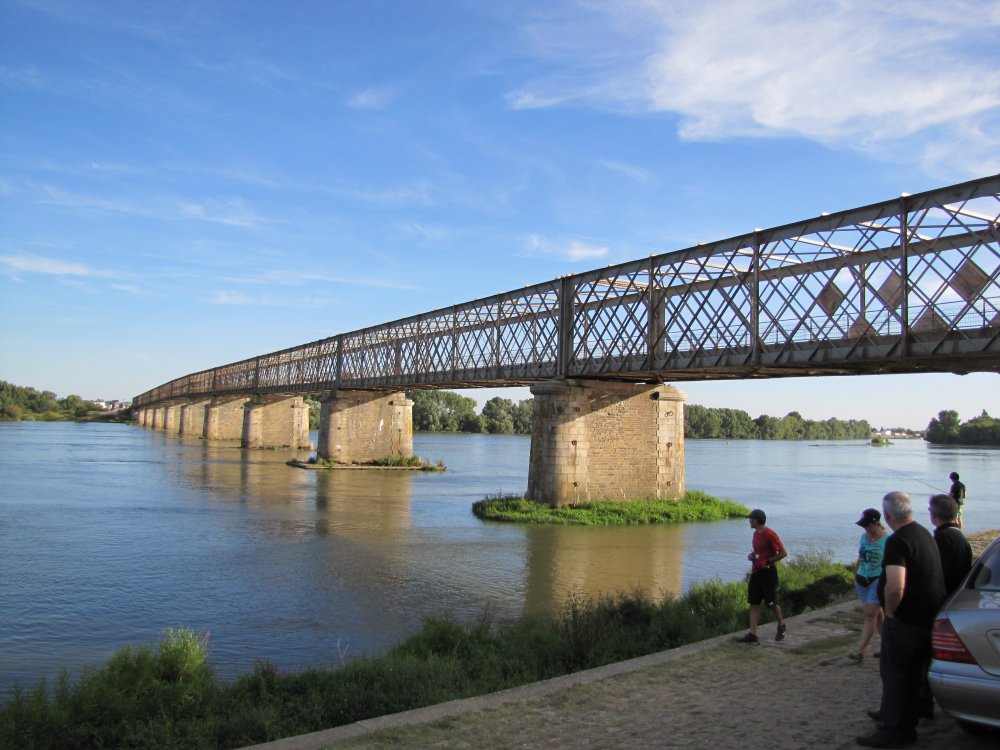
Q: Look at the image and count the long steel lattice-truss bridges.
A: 1